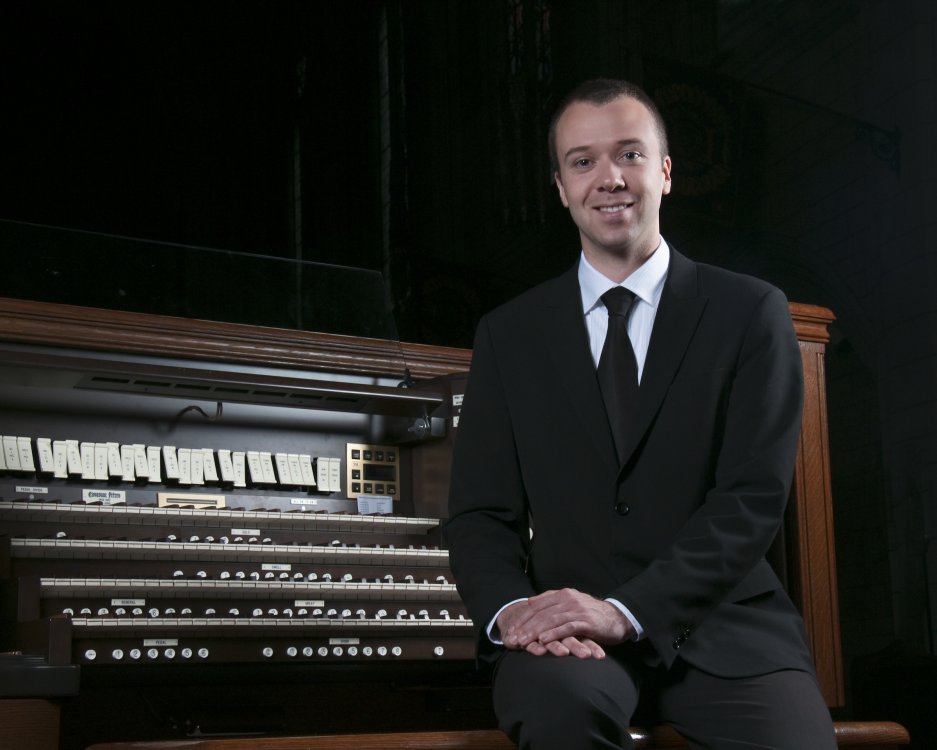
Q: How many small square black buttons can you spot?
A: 9